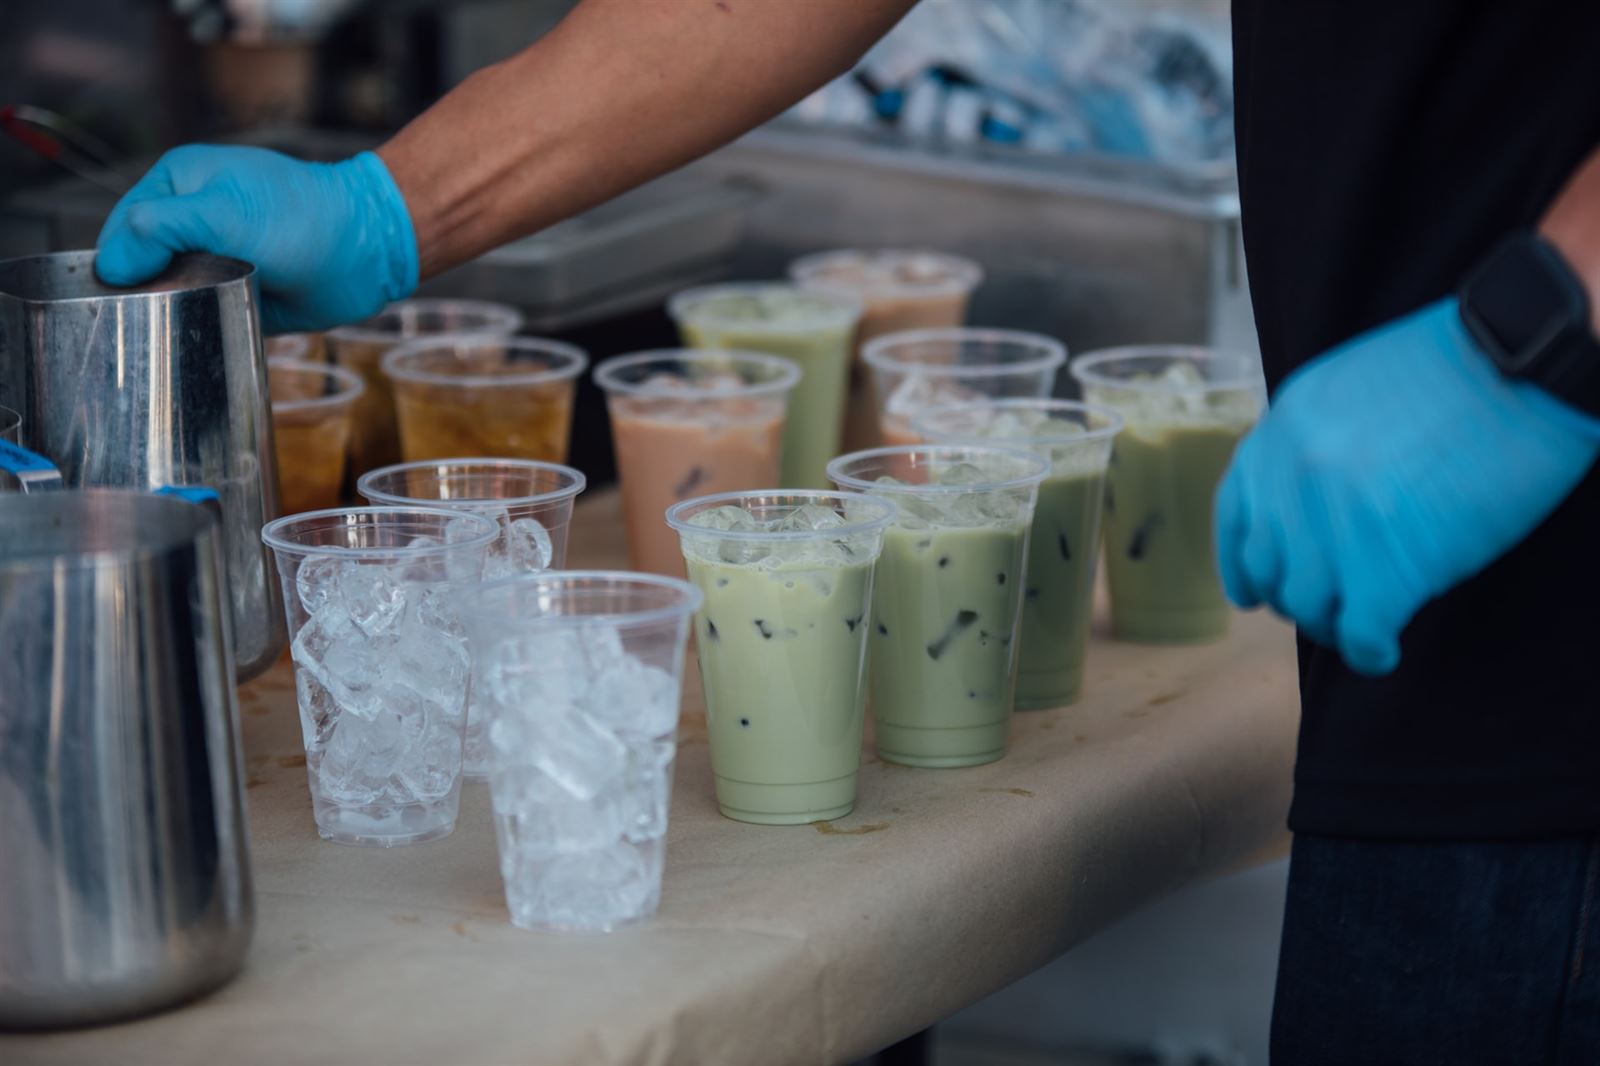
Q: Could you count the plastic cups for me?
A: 15